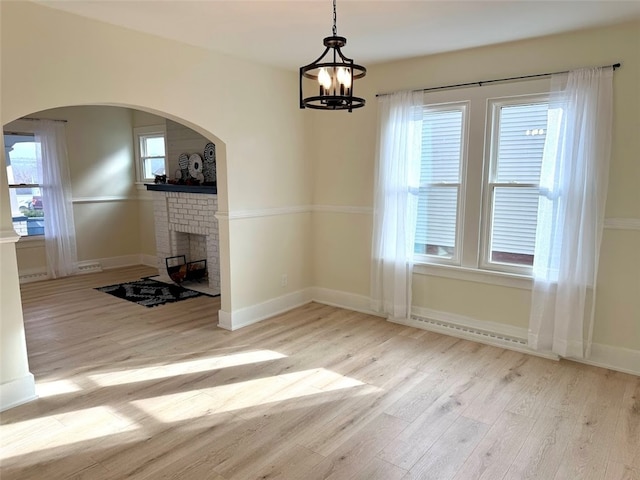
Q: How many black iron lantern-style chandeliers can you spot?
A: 1